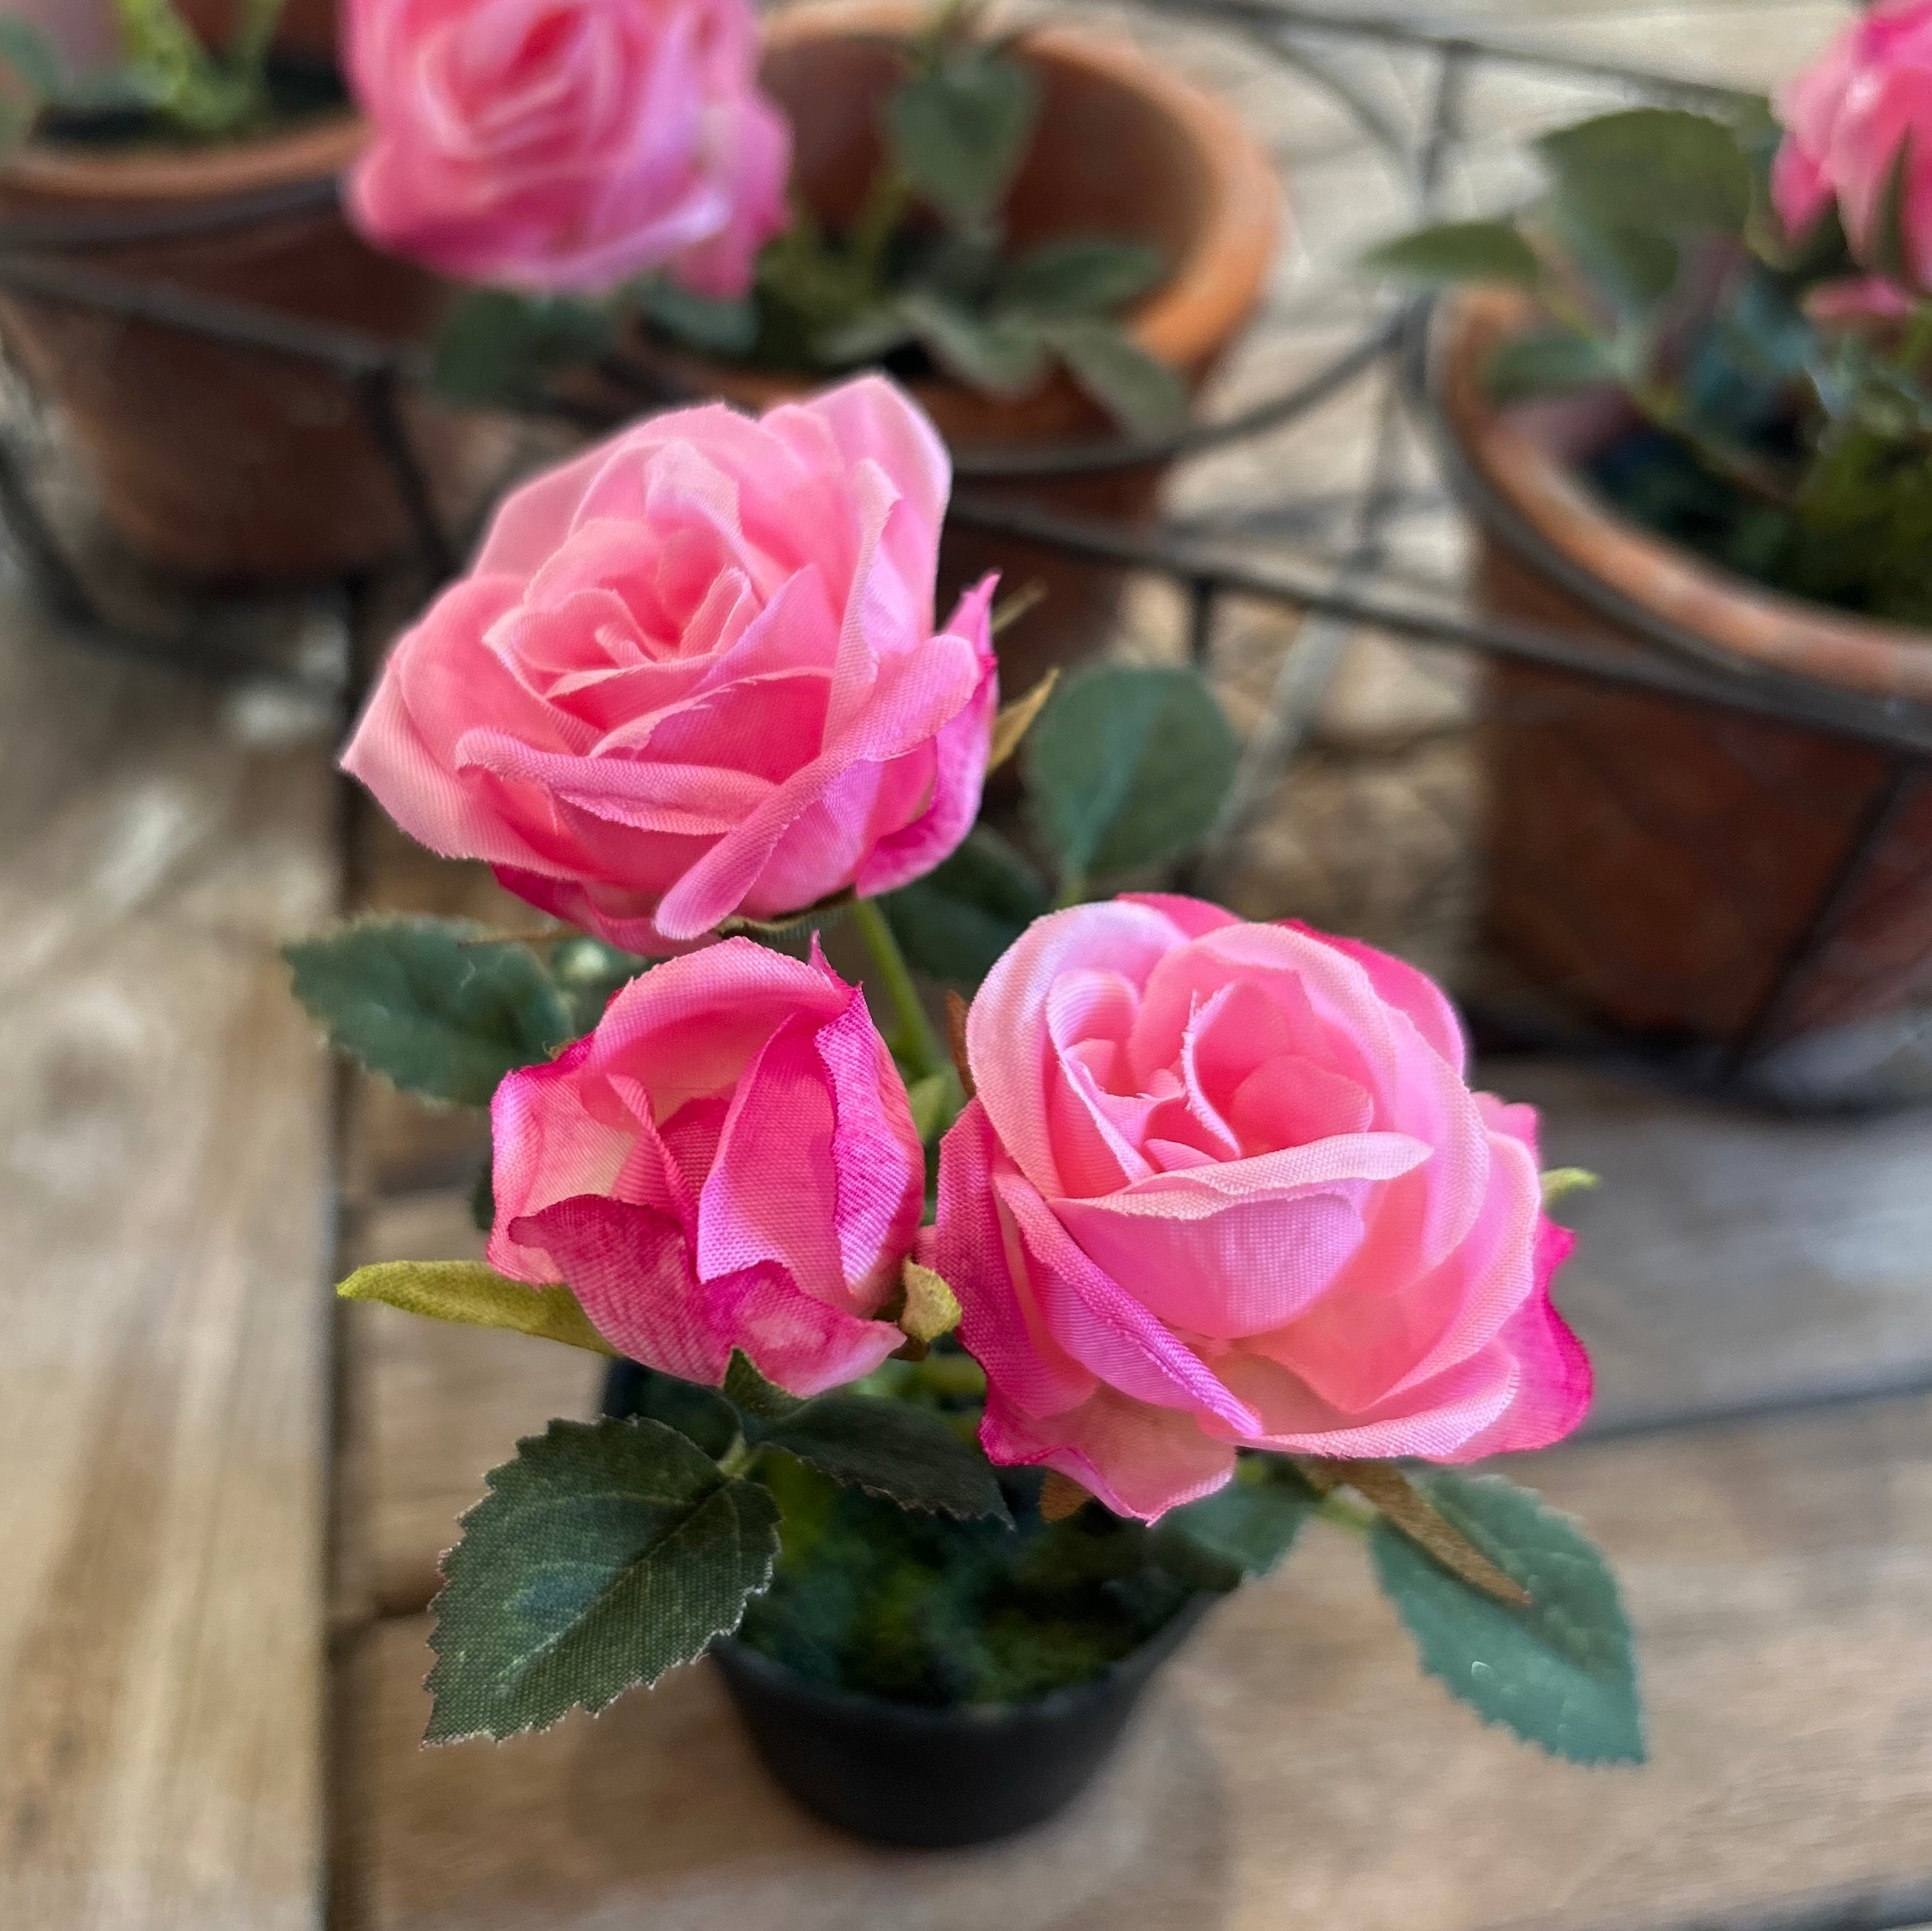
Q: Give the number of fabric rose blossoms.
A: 5